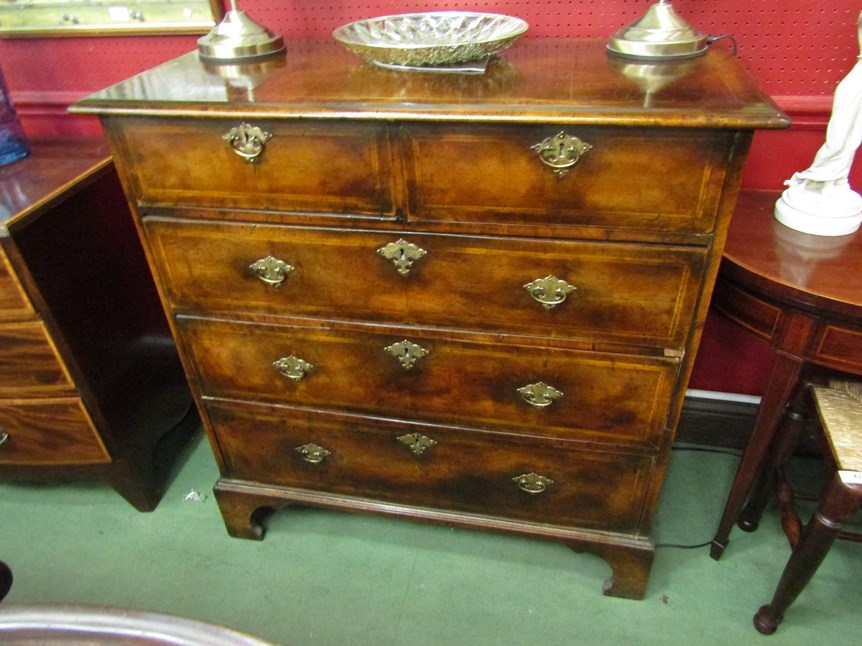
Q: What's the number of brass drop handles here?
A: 8